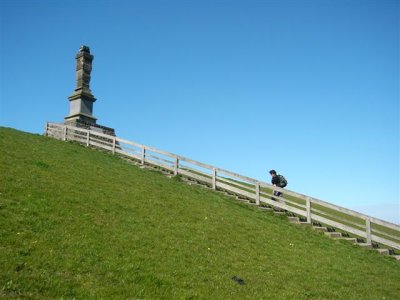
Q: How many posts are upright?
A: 10